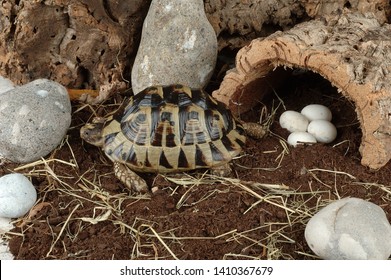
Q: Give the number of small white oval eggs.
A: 4